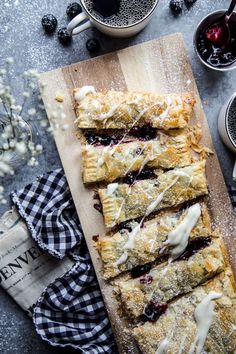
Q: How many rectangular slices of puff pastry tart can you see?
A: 6